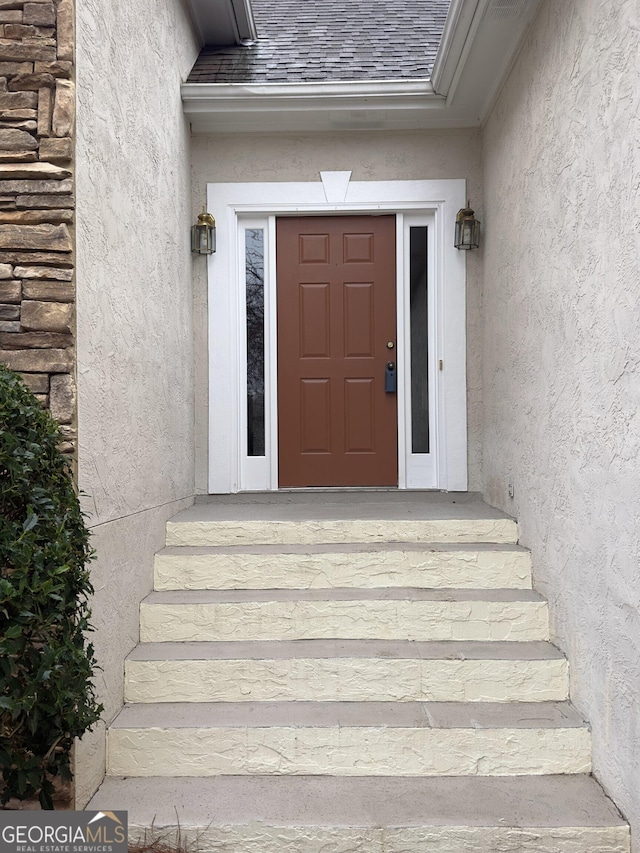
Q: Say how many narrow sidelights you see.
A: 2